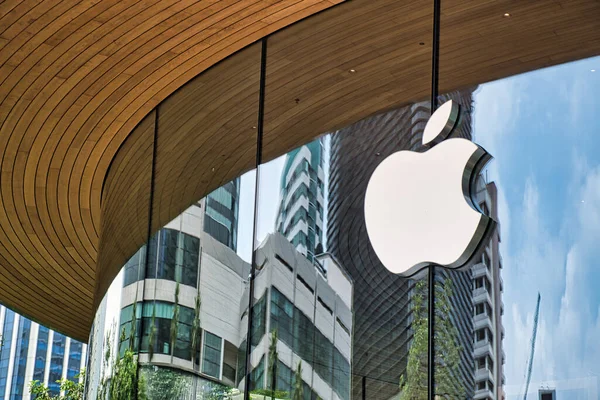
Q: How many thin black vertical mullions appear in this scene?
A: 3